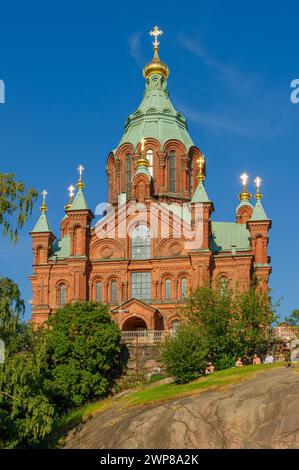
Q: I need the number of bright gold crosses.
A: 8